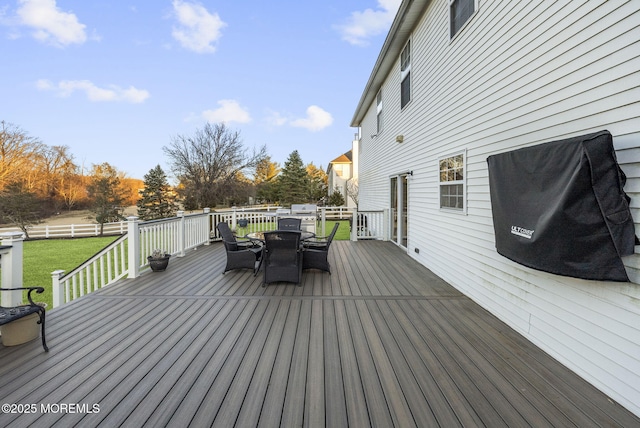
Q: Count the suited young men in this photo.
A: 0